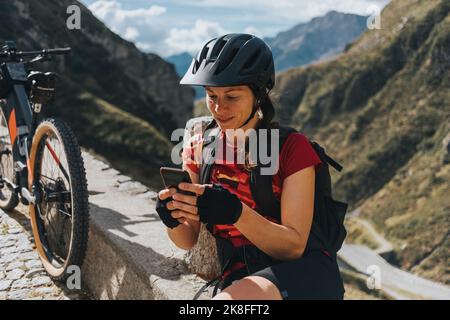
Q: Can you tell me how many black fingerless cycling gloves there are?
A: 2